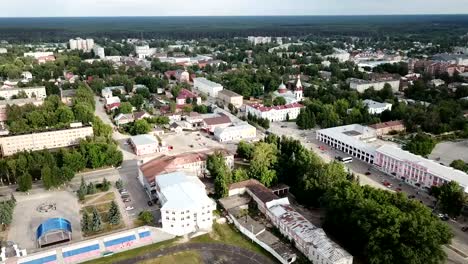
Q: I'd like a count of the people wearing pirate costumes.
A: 0